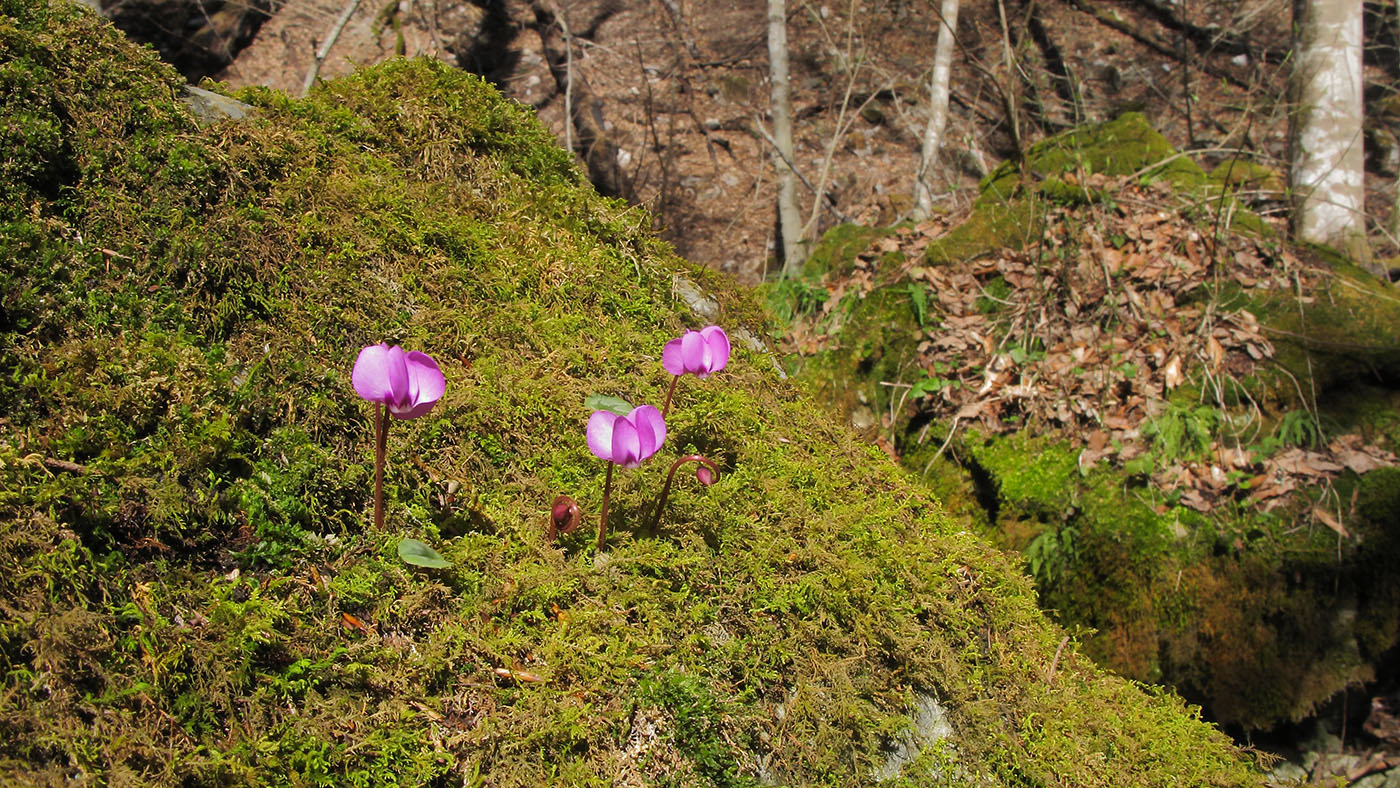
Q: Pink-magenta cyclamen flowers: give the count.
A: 3